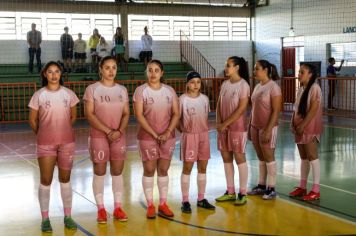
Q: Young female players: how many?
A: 7